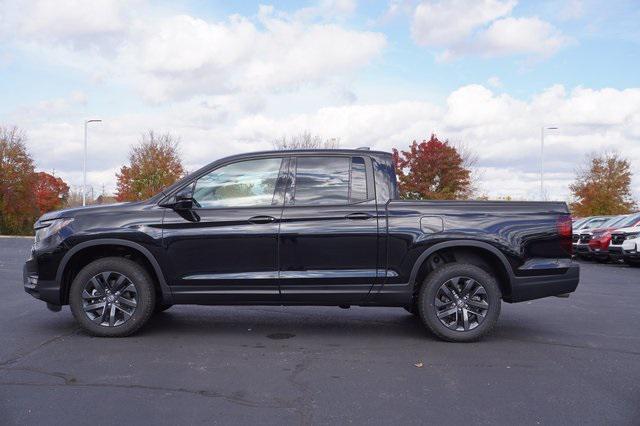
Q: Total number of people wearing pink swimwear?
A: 0